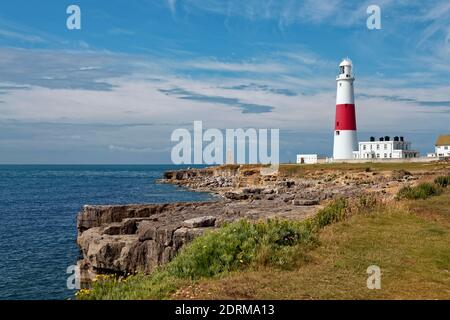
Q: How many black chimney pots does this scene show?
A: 5